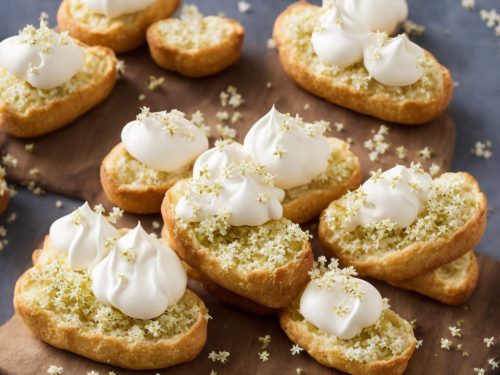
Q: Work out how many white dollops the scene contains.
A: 12